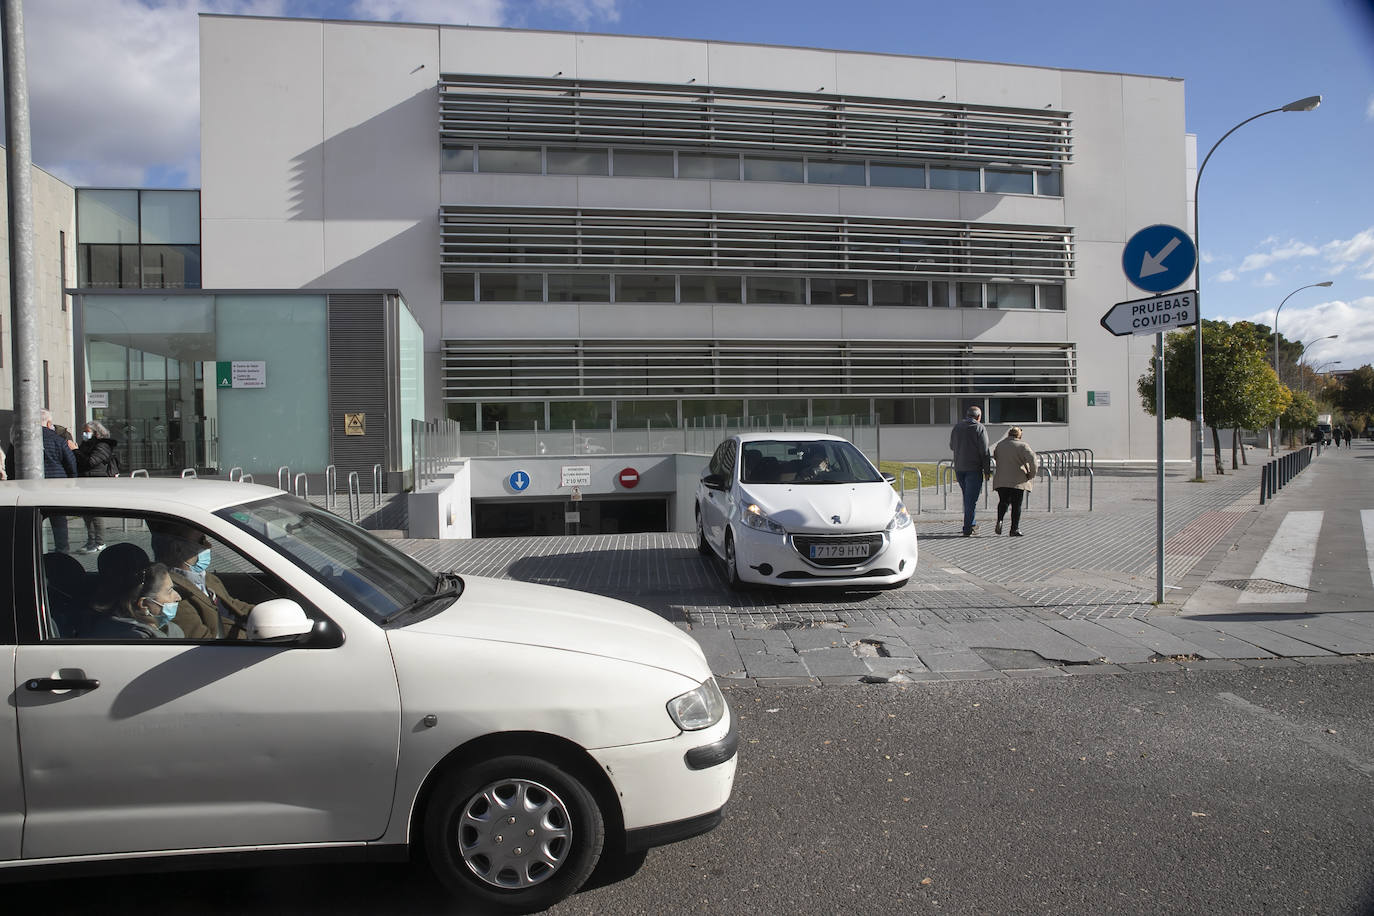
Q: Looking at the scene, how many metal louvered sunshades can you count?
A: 3